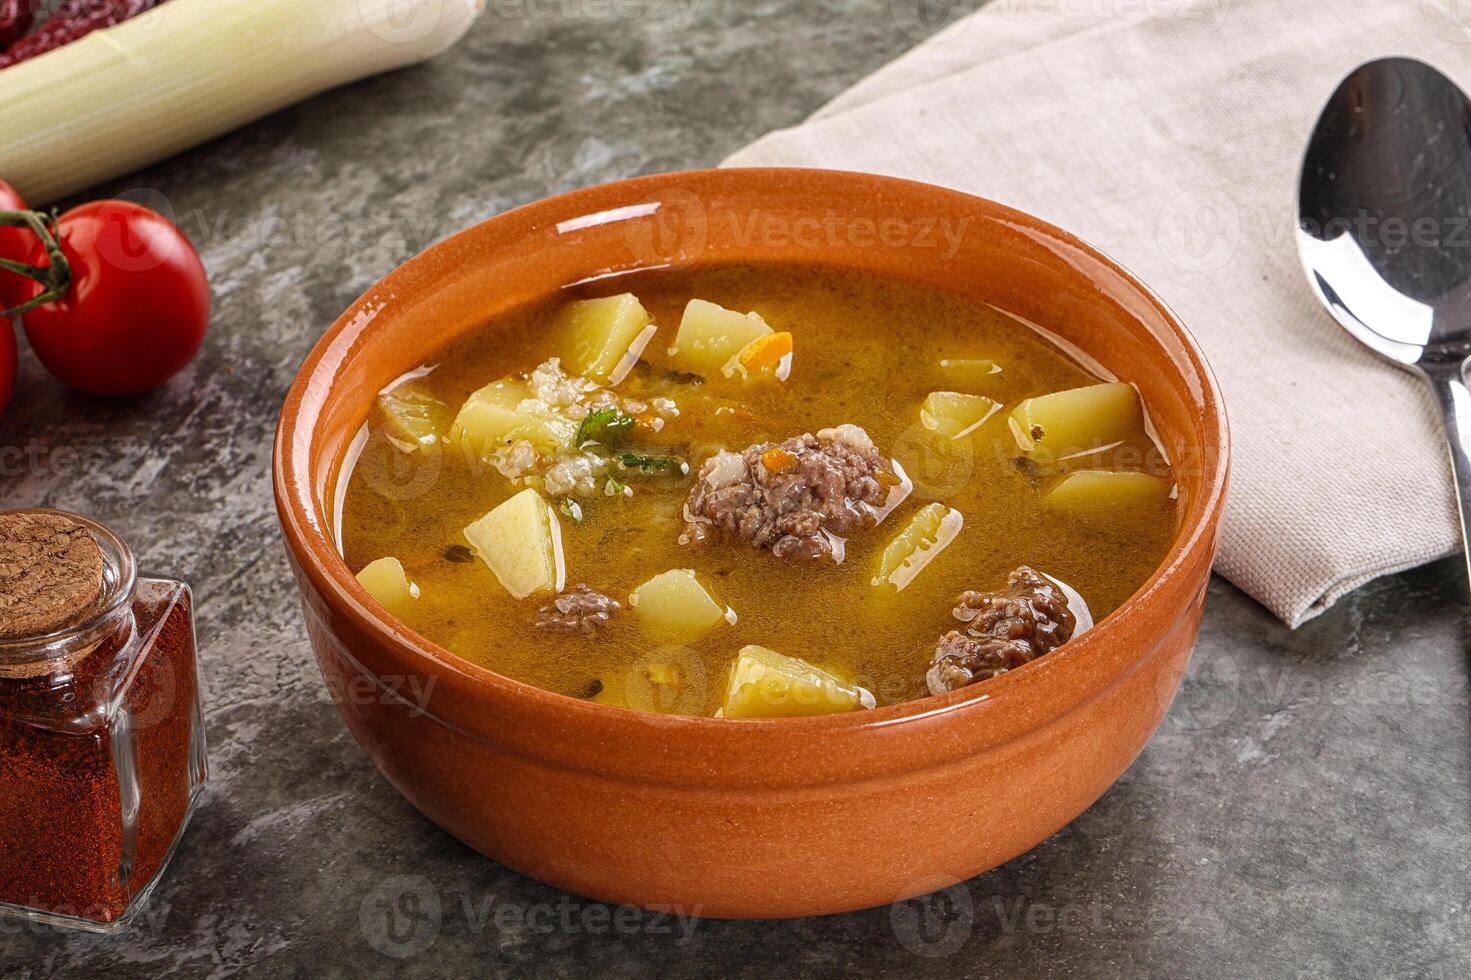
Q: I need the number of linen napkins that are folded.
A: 1